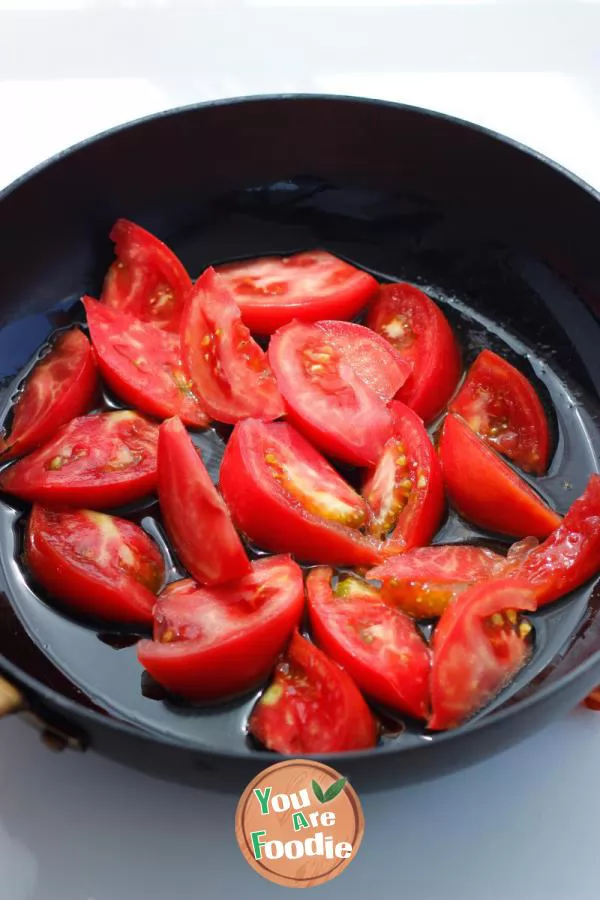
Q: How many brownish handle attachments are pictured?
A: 1